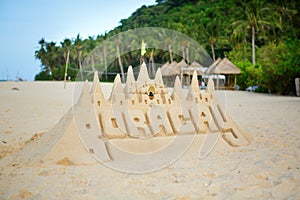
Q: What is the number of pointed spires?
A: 9